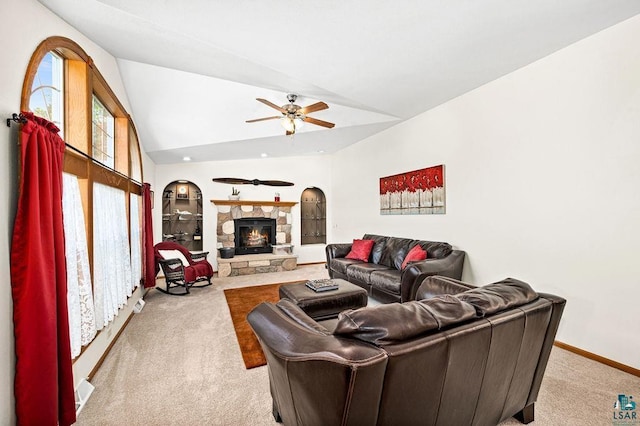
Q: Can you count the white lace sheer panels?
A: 3